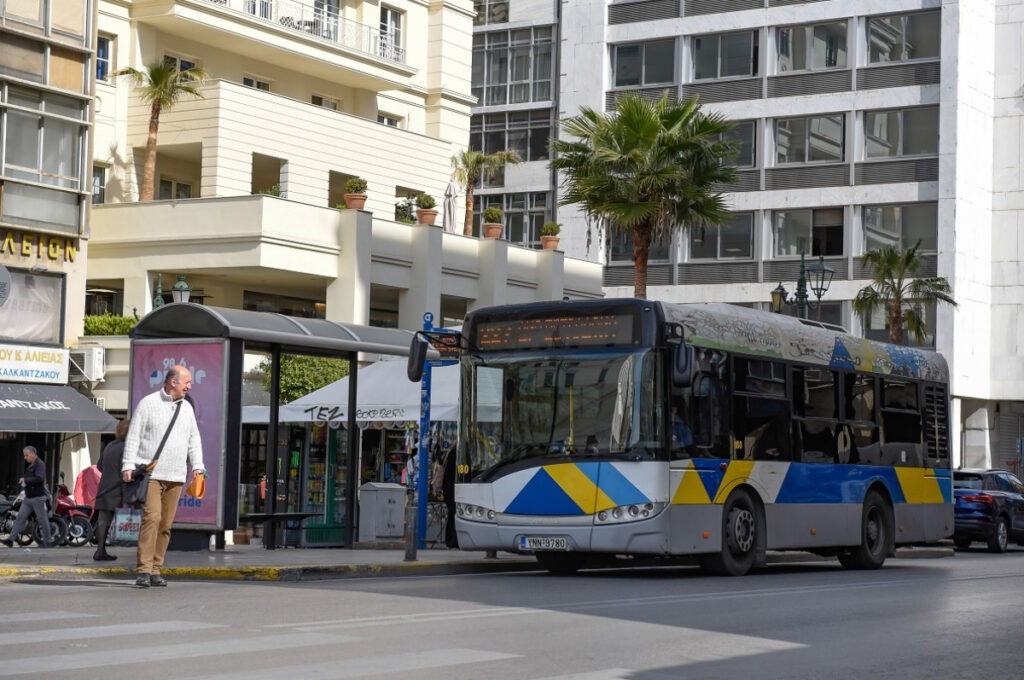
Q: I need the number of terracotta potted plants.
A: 4